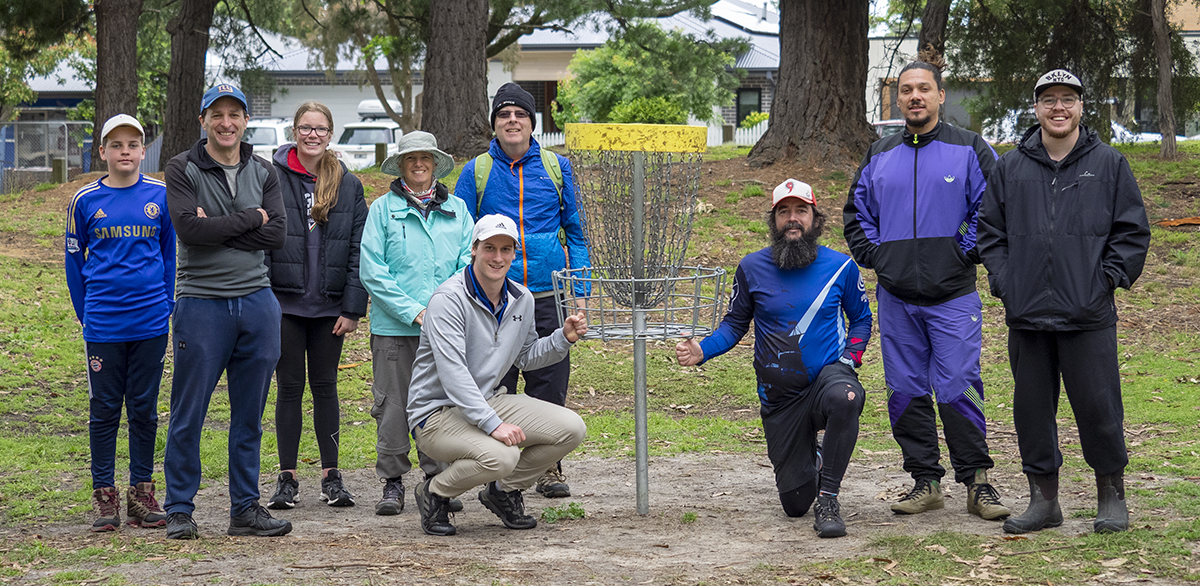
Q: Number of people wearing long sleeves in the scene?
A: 9